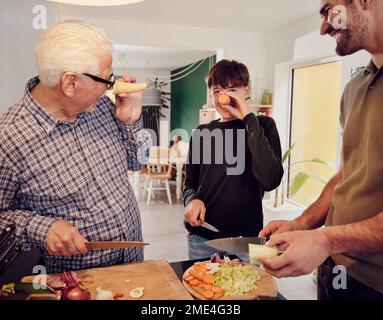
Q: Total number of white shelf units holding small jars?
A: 1